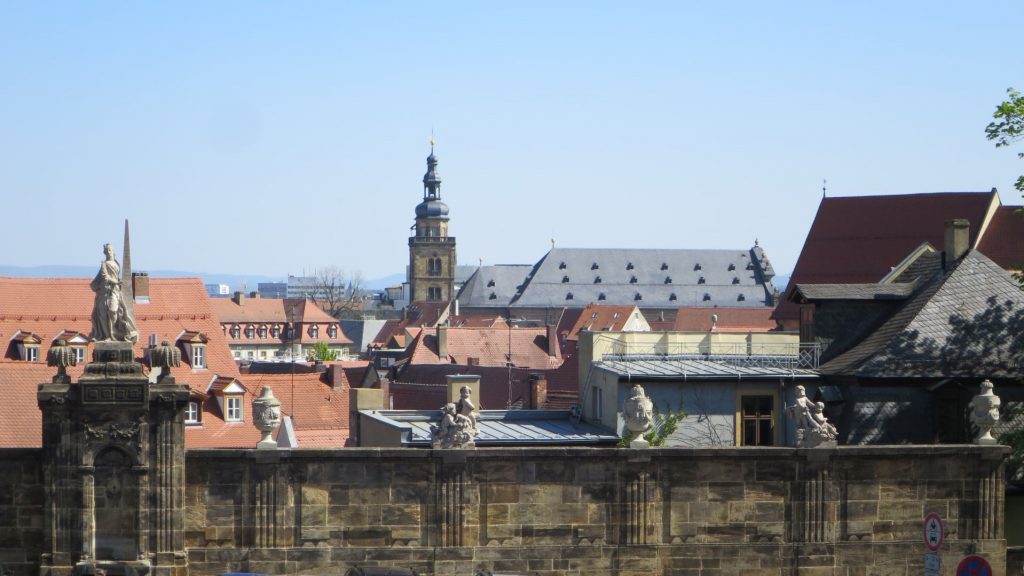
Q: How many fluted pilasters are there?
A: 7